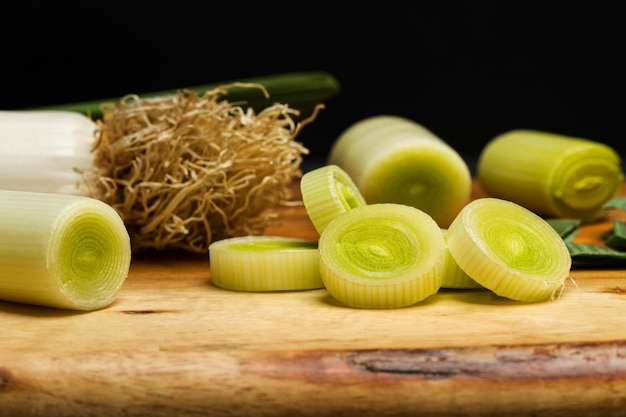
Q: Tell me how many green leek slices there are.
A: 5